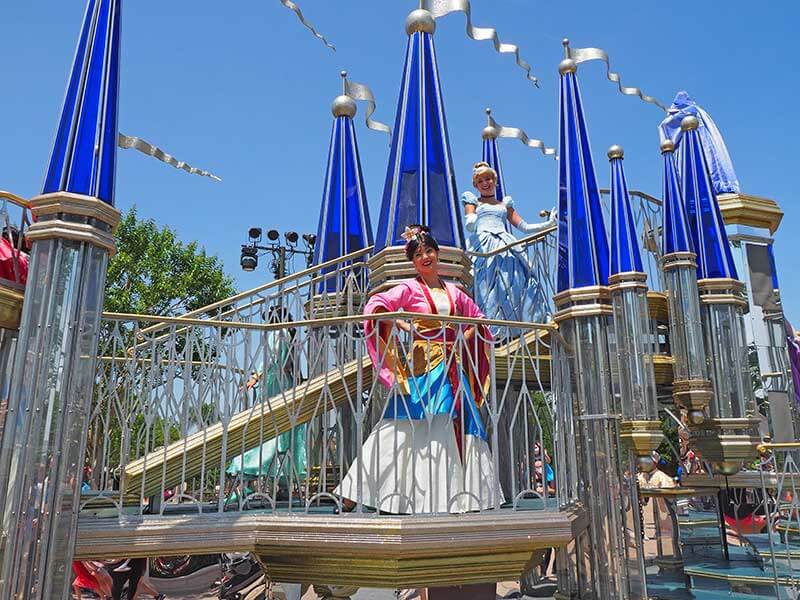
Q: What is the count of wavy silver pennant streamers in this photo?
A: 6